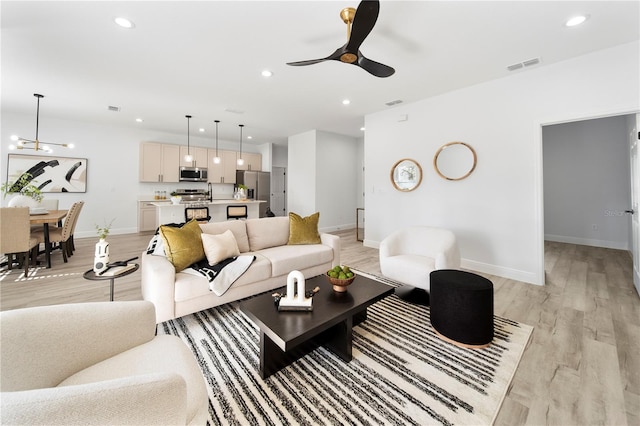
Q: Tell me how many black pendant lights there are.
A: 3